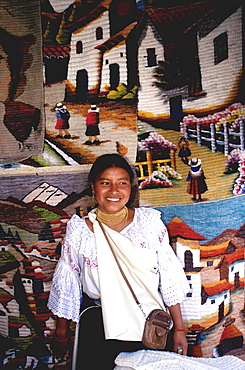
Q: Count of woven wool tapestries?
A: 5